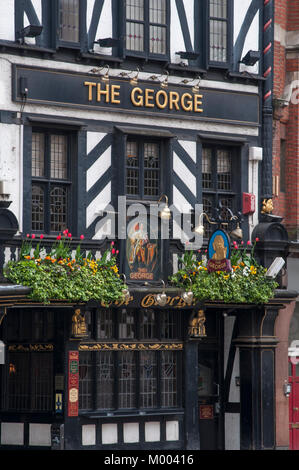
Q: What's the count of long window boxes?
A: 2